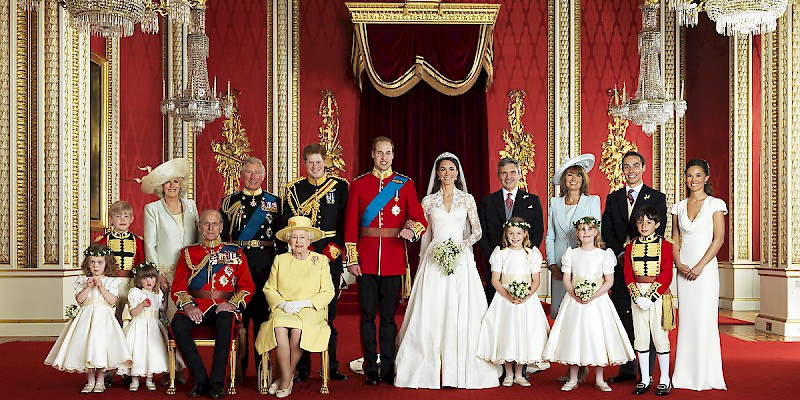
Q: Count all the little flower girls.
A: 4